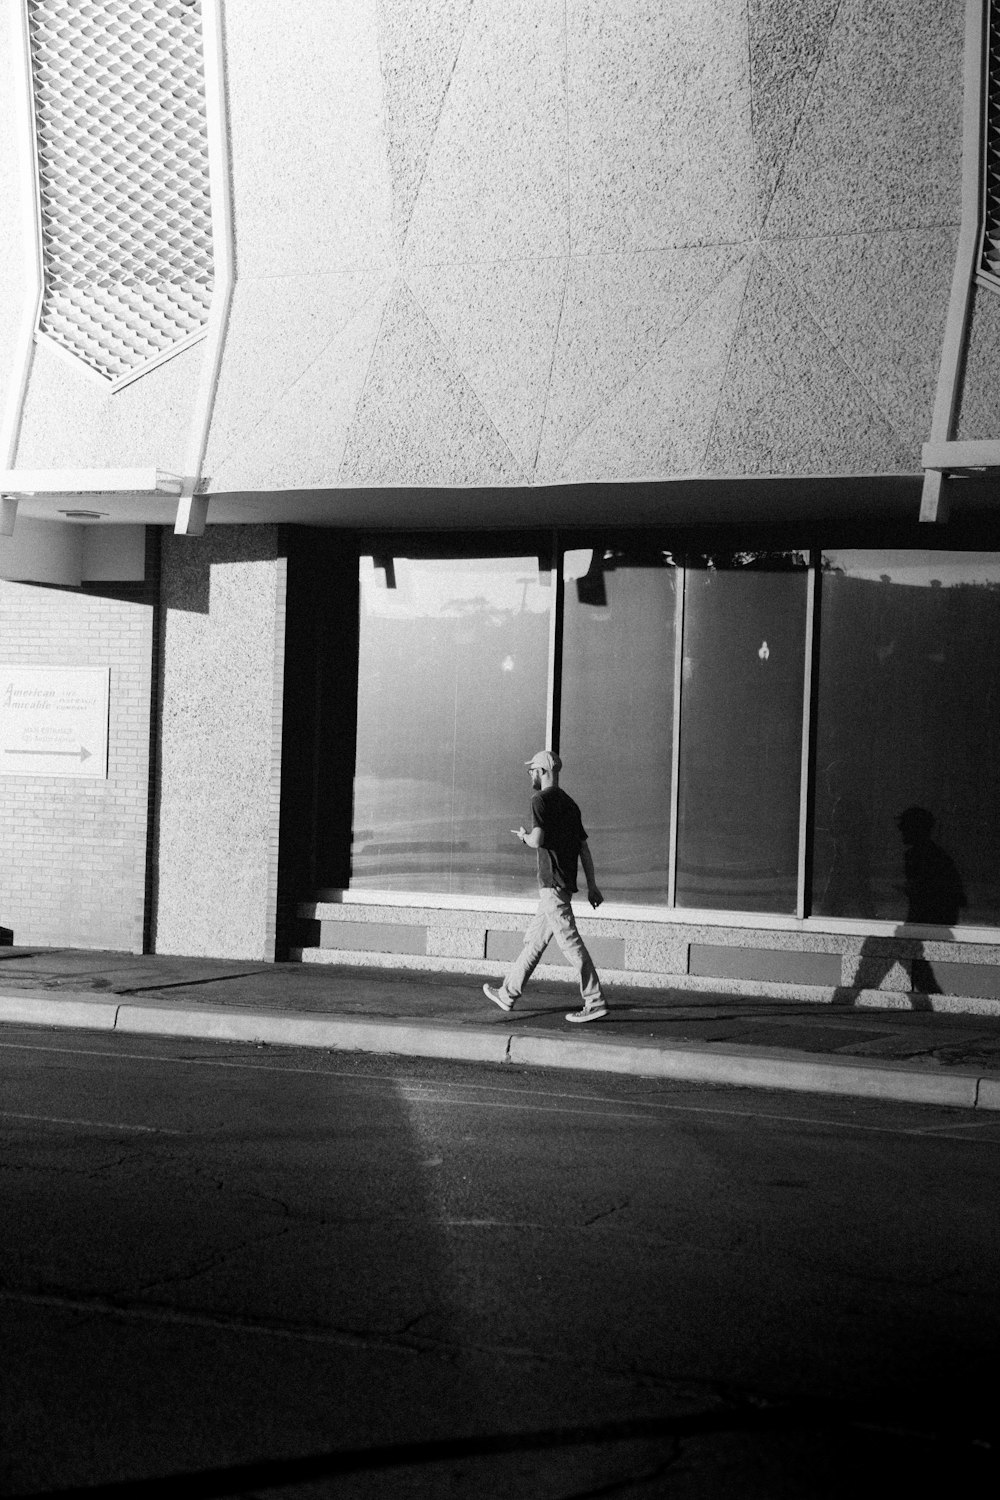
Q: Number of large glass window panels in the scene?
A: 4